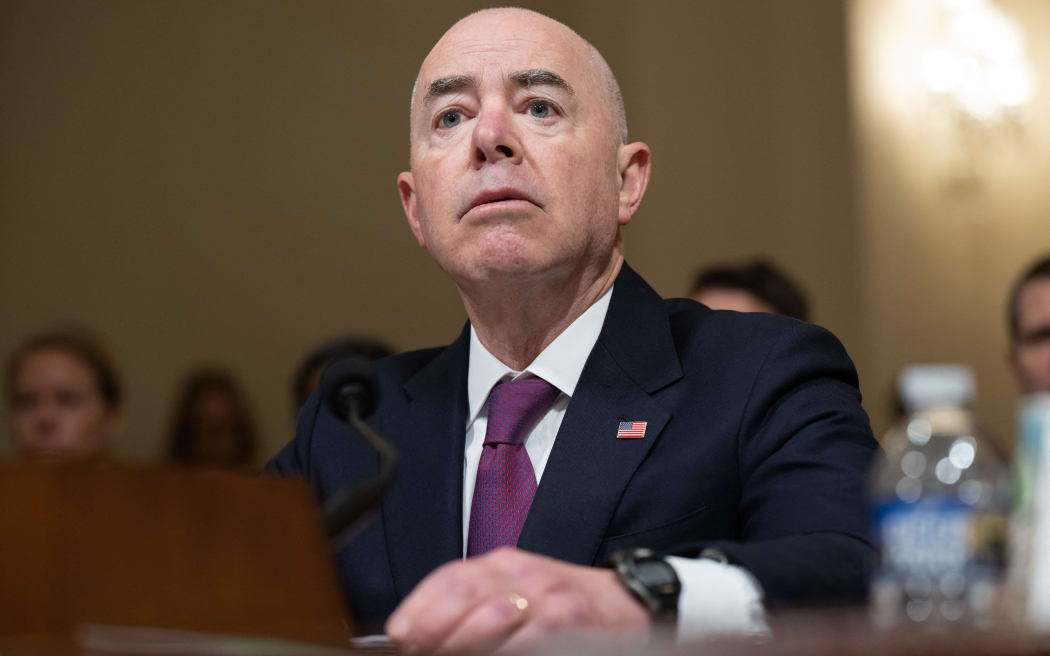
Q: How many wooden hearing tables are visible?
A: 1